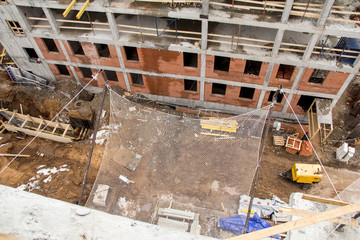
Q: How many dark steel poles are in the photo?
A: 2